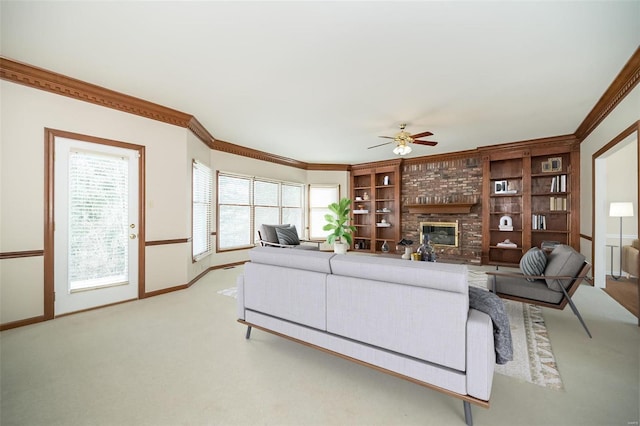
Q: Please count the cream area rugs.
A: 1